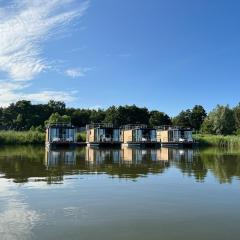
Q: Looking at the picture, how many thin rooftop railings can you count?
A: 4